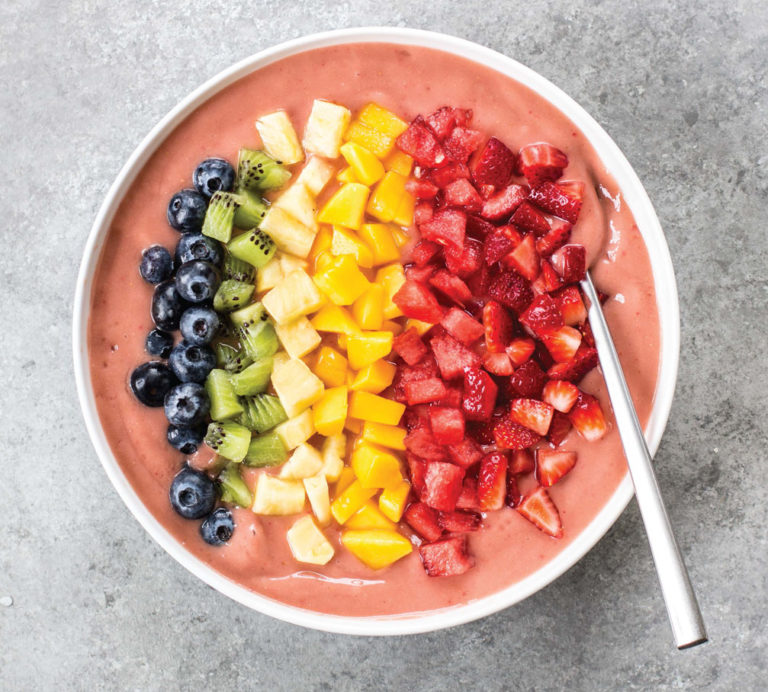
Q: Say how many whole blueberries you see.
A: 14